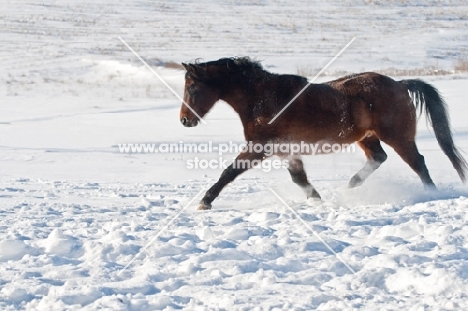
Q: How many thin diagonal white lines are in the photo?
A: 4